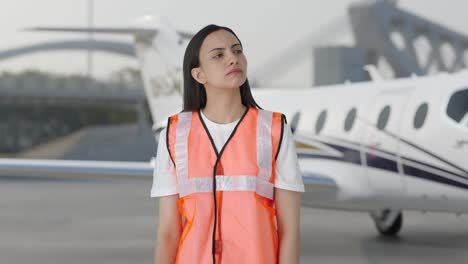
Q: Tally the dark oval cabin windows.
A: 5